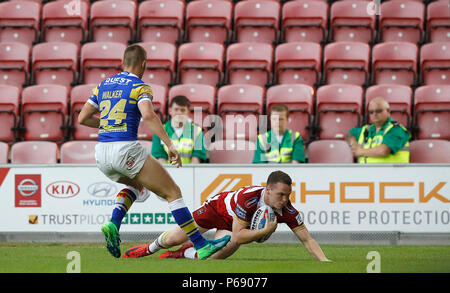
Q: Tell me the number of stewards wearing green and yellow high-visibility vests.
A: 3